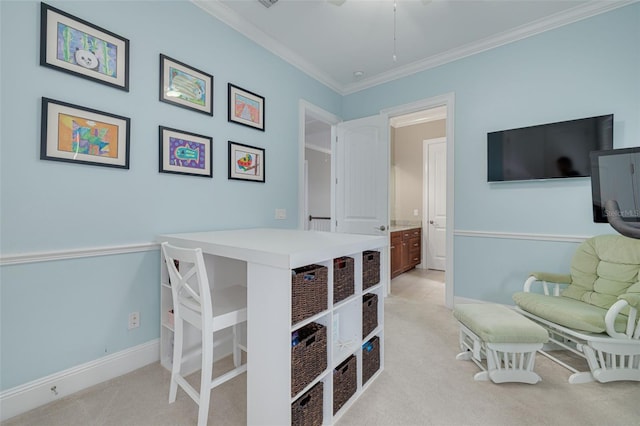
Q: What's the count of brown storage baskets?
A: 8